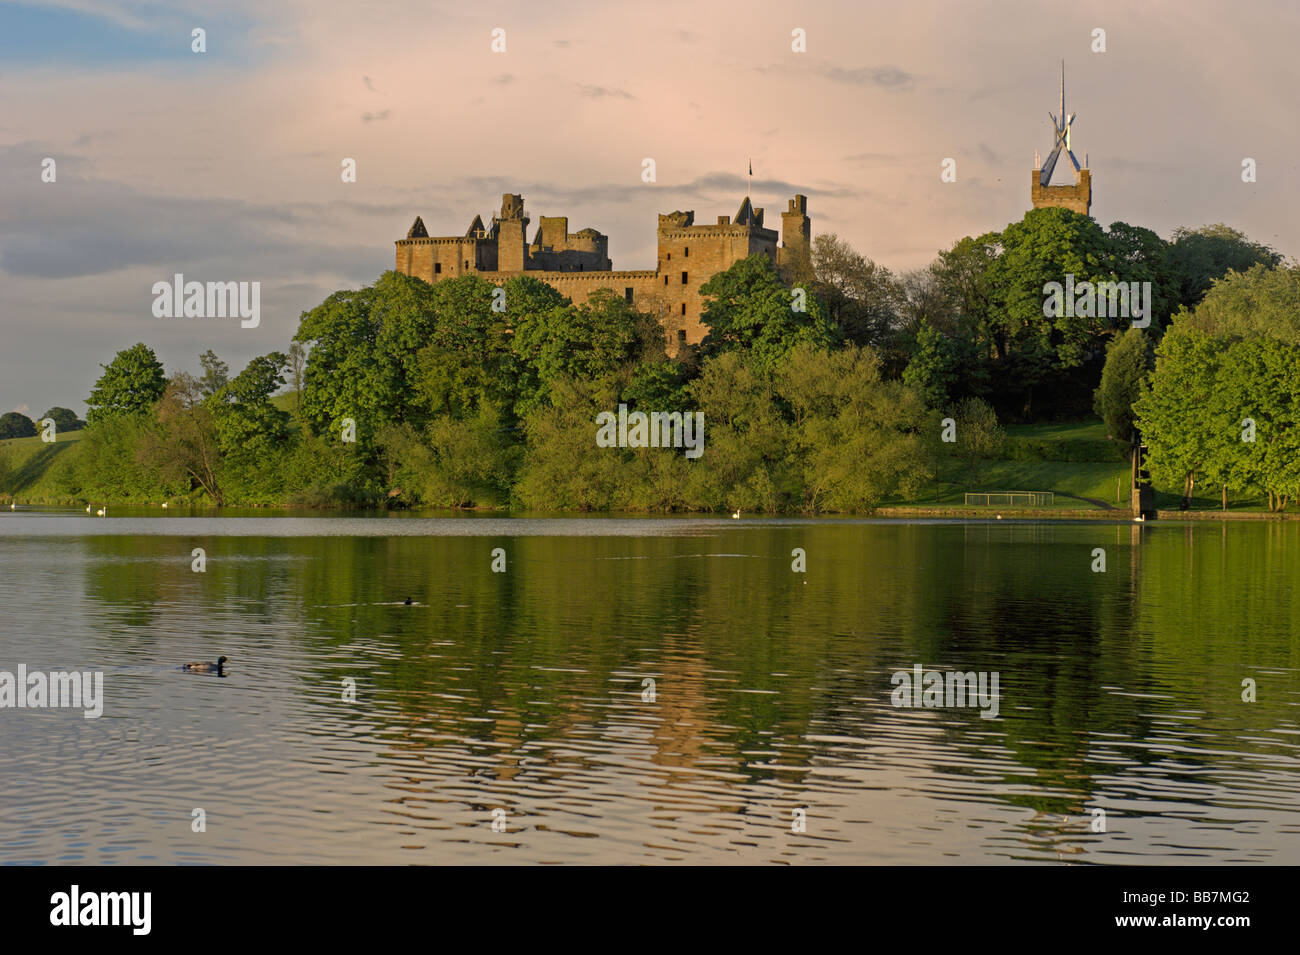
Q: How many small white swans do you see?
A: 6